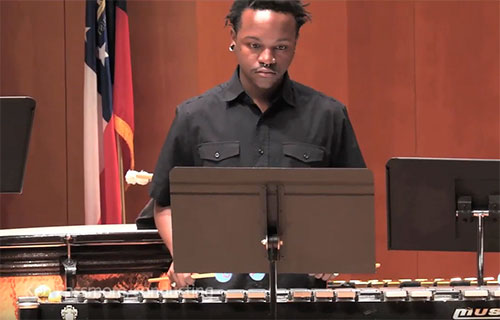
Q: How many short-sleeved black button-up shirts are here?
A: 1